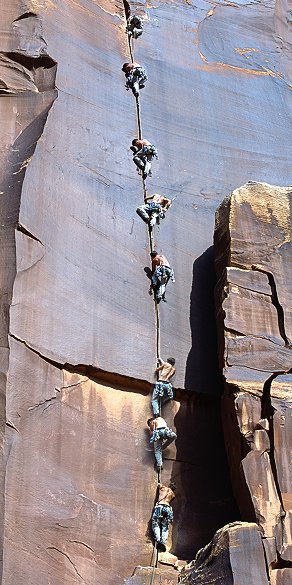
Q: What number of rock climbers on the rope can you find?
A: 8